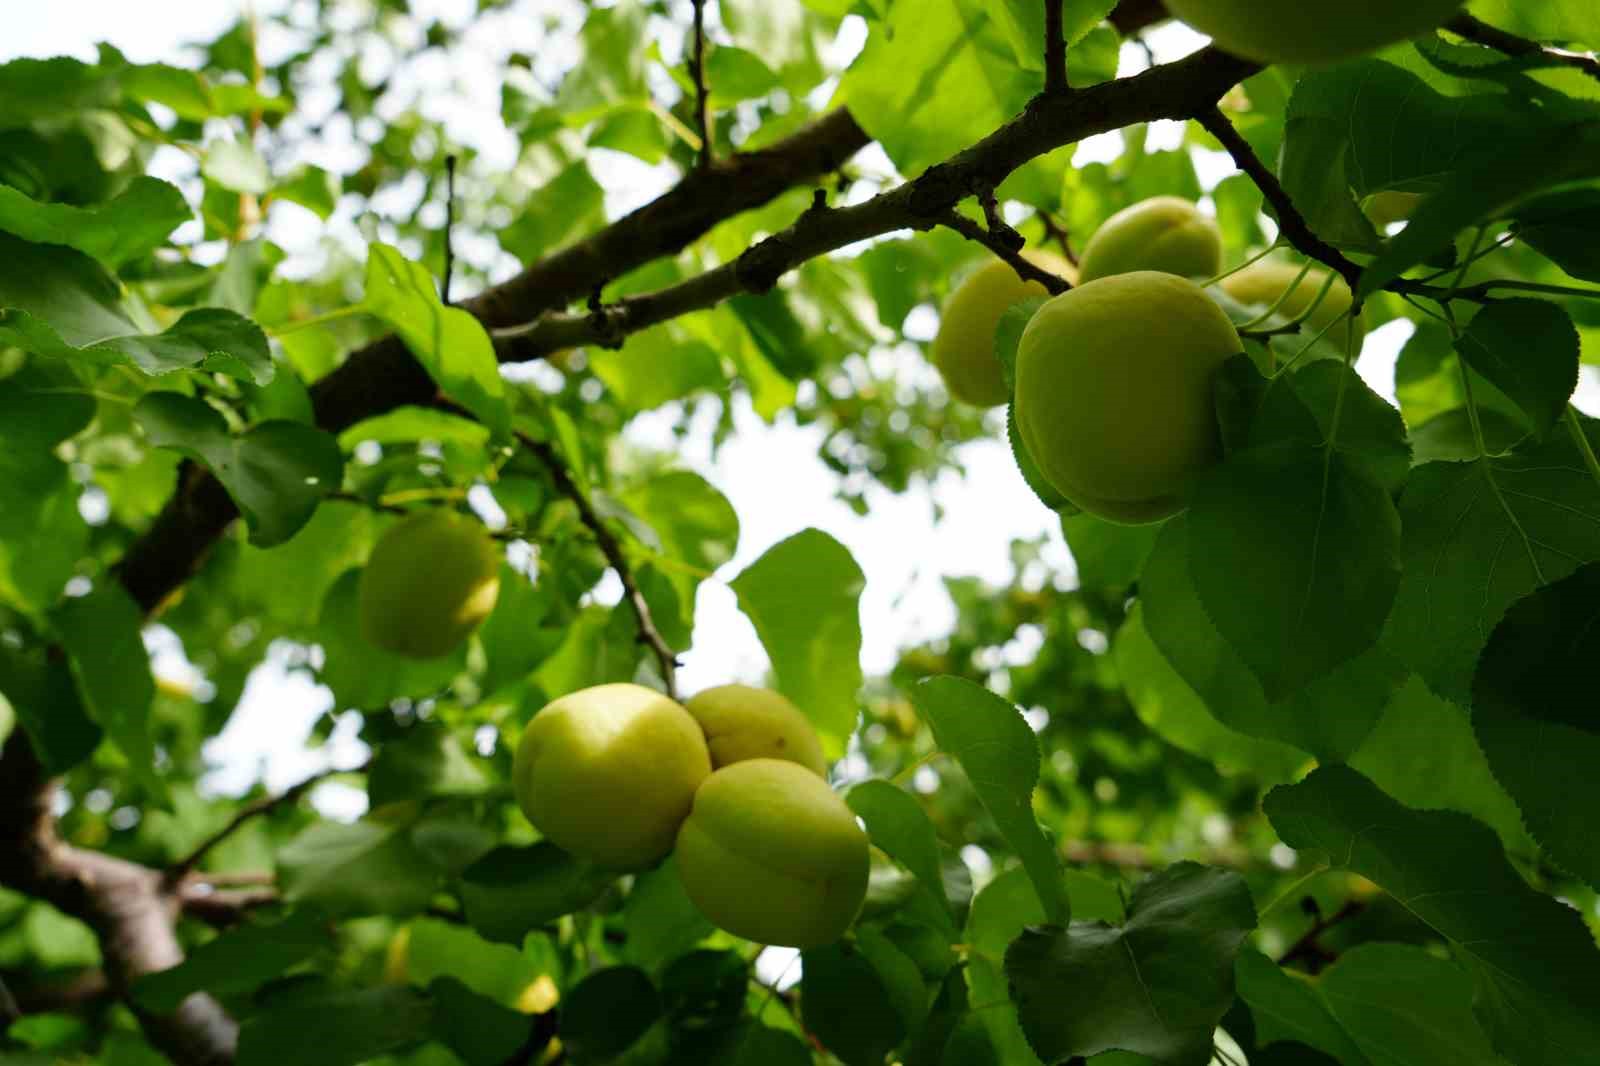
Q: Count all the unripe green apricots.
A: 9